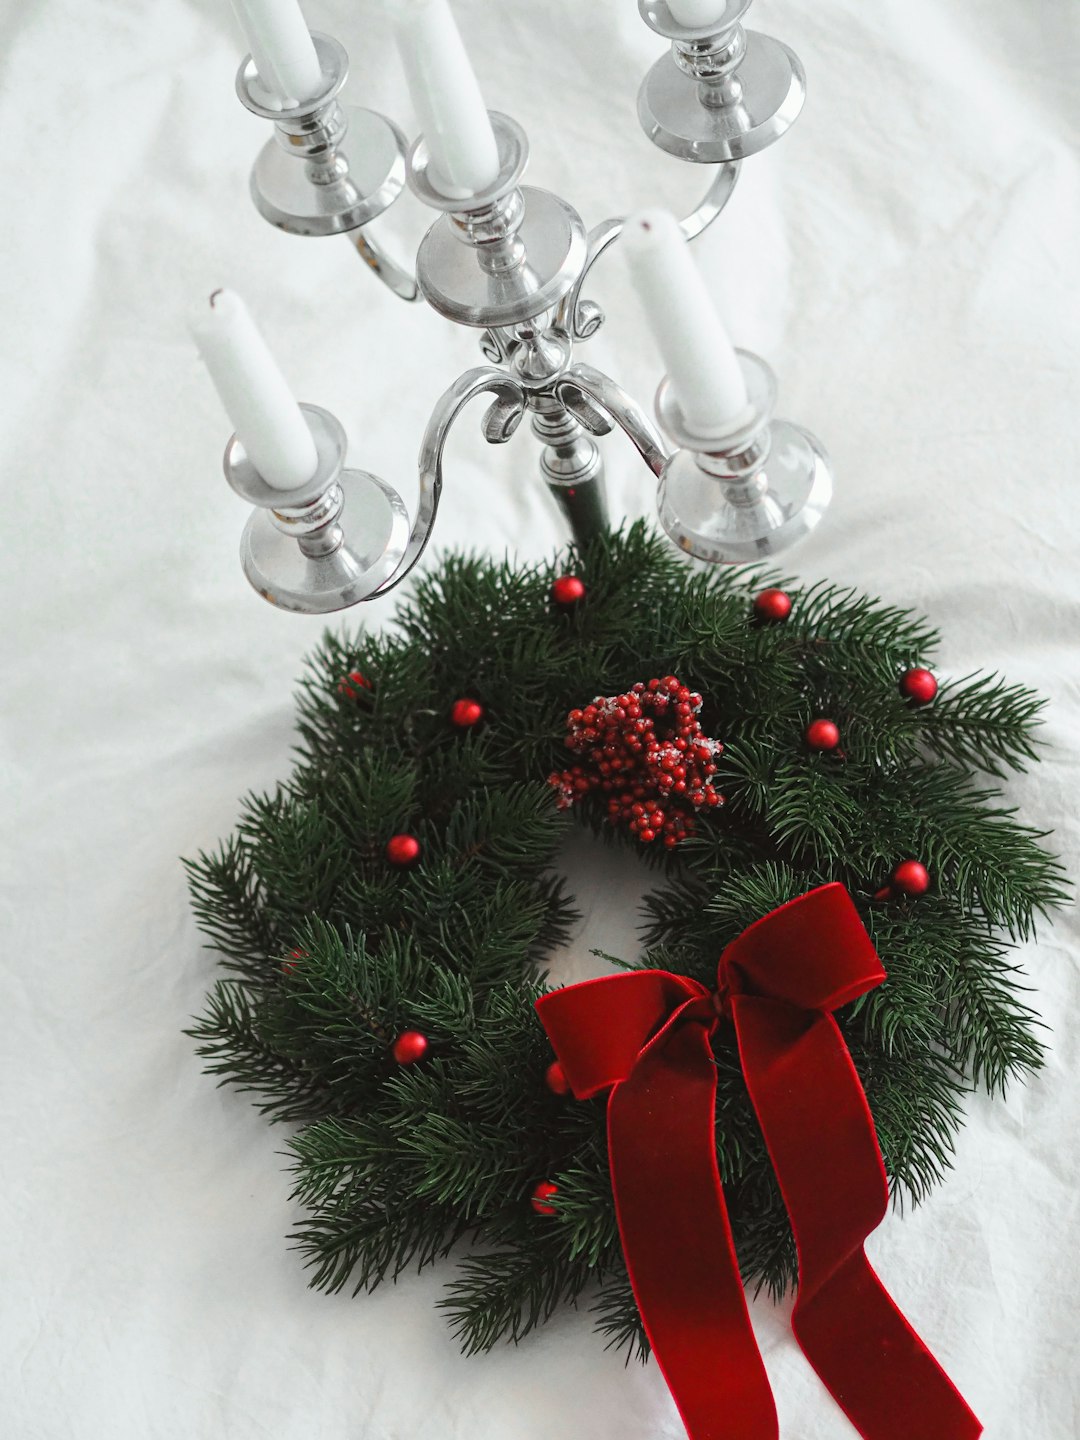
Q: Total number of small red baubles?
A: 12